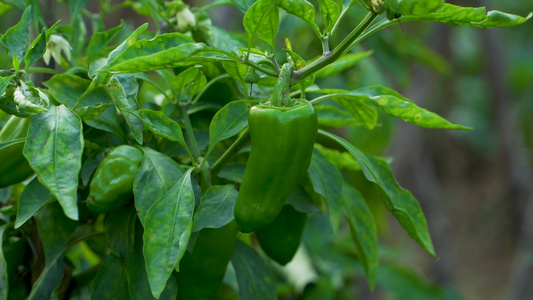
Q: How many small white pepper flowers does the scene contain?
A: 2